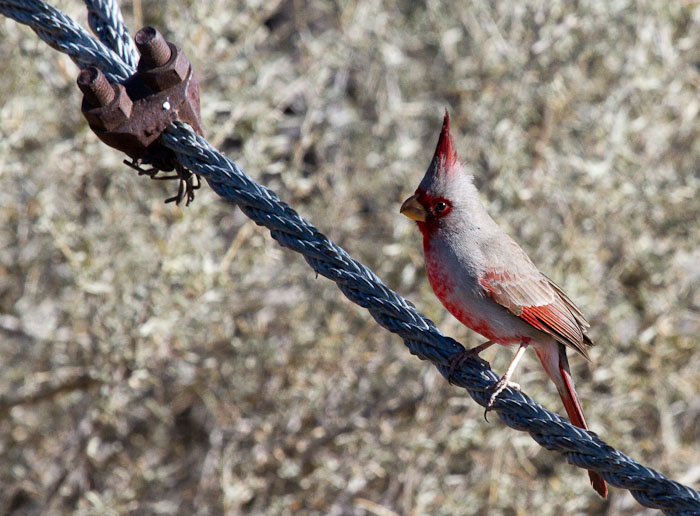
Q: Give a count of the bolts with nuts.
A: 2